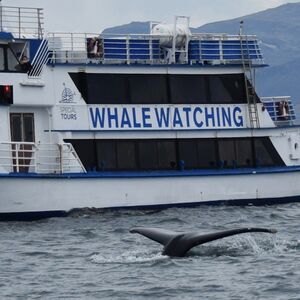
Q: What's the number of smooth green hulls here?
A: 0